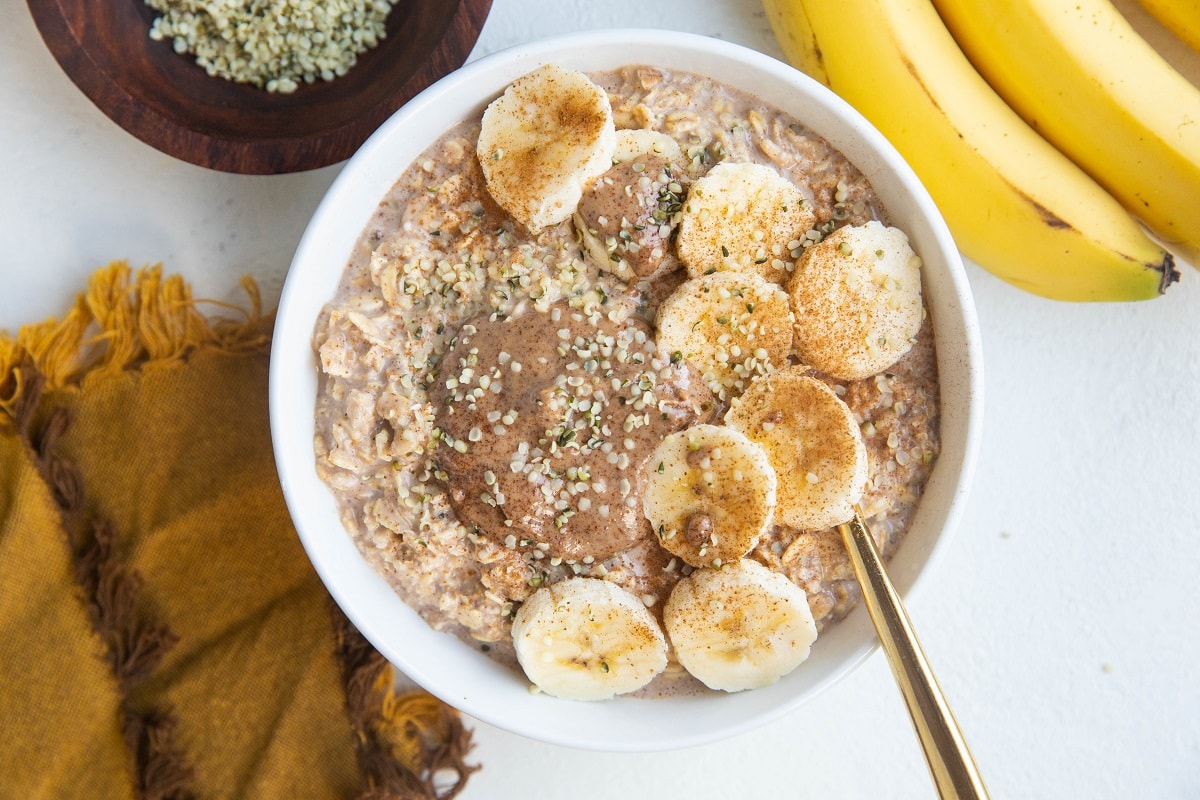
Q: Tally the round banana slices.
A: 9